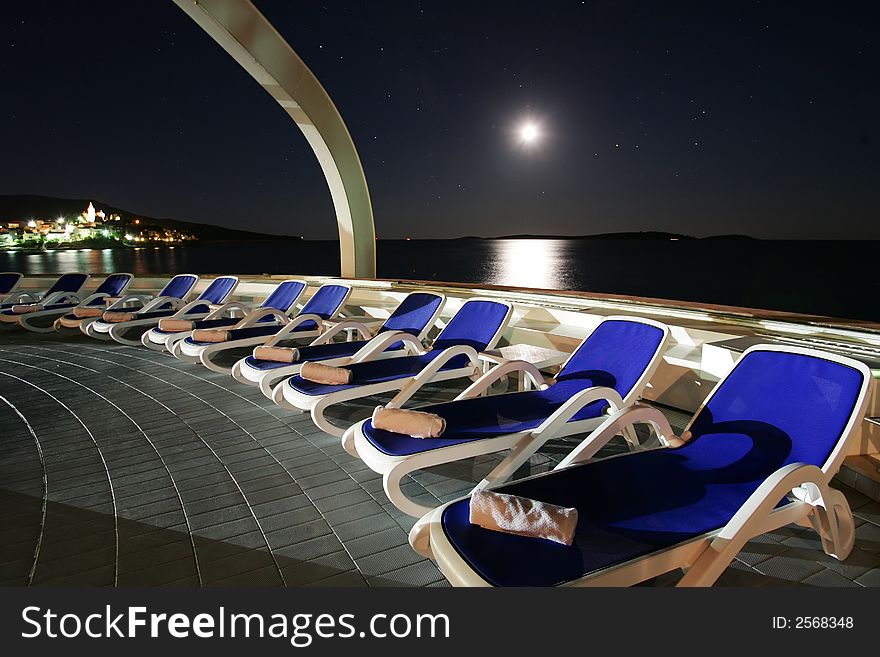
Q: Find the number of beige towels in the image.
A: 9